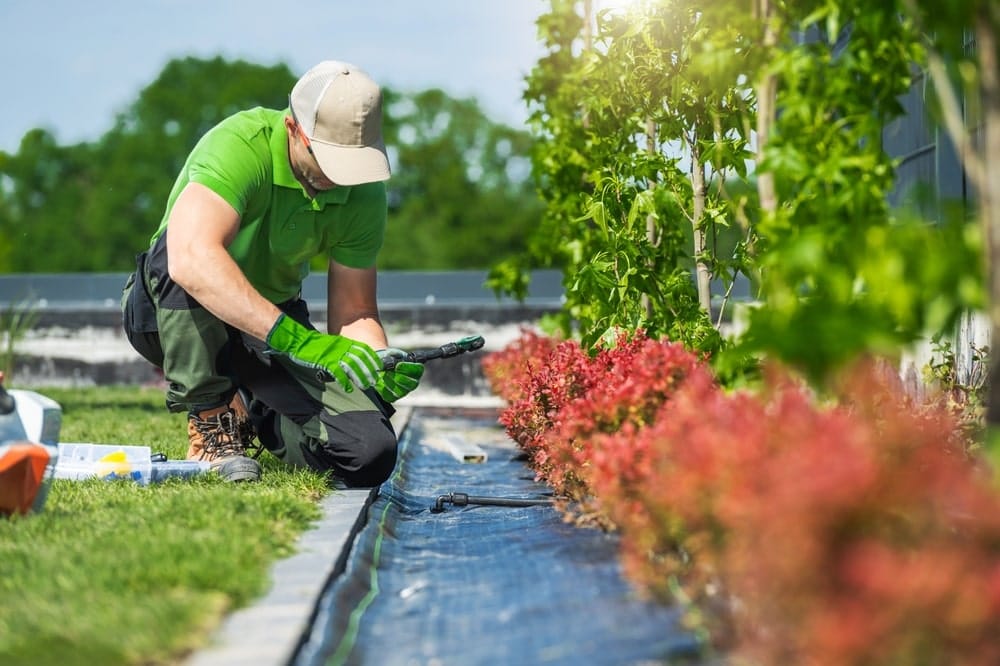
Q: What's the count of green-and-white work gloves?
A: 2